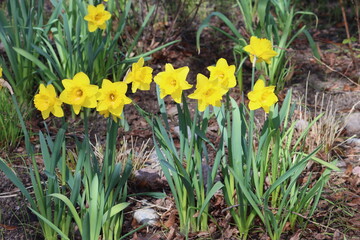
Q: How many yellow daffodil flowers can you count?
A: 10